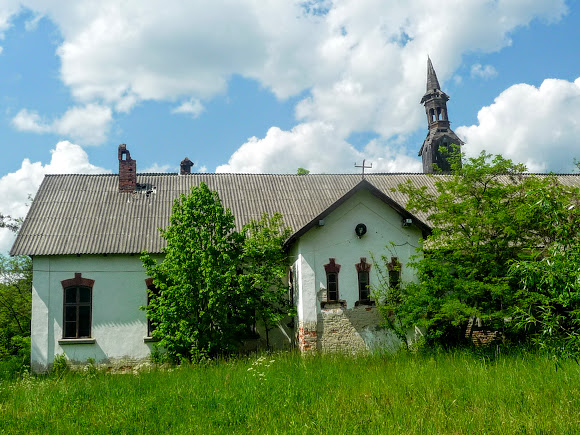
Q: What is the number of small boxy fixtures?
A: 2